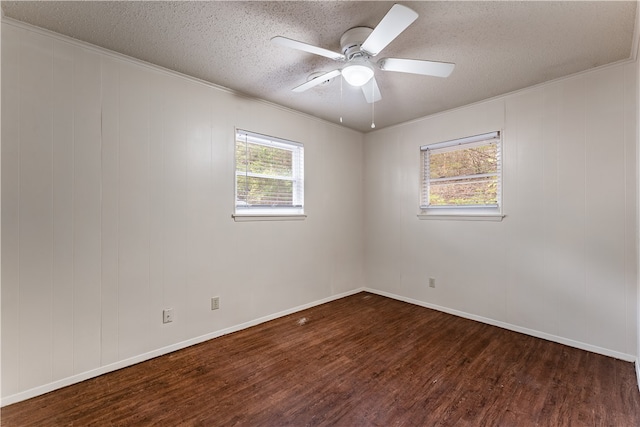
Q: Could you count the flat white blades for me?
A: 5